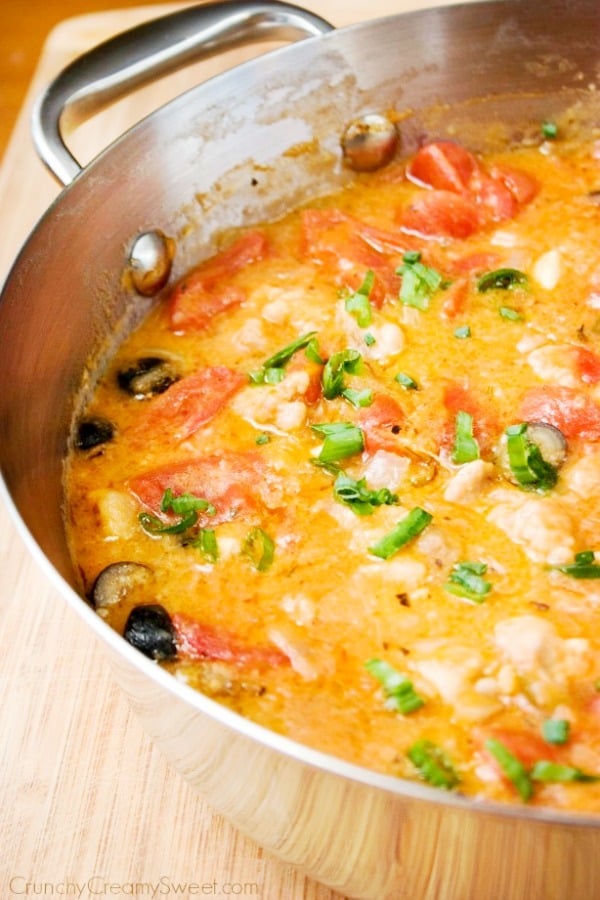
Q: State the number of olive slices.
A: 5